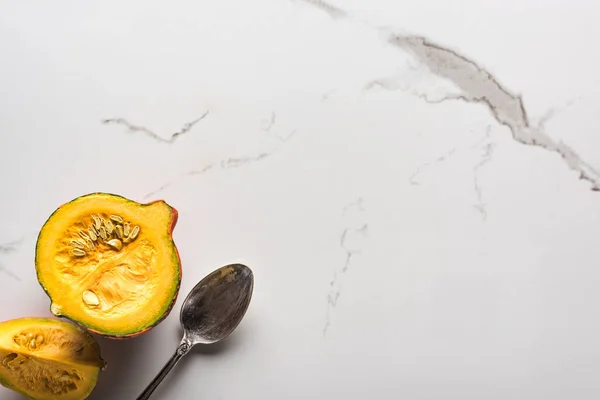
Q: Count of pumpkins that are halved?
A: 1